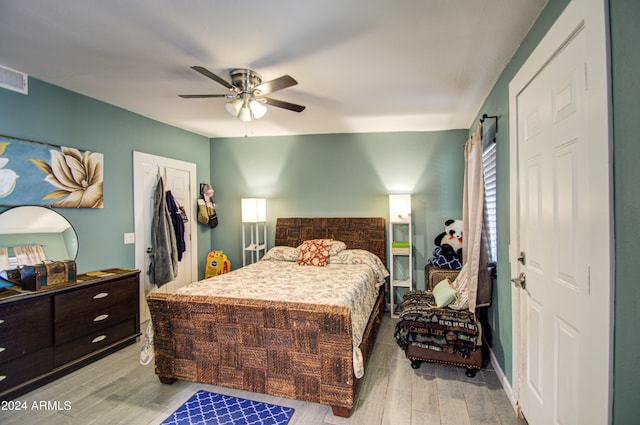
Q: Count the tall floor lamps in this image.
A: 2